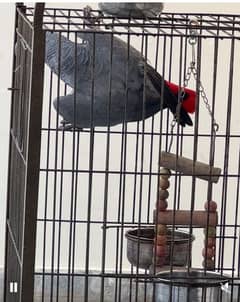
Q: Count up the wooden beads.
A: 13